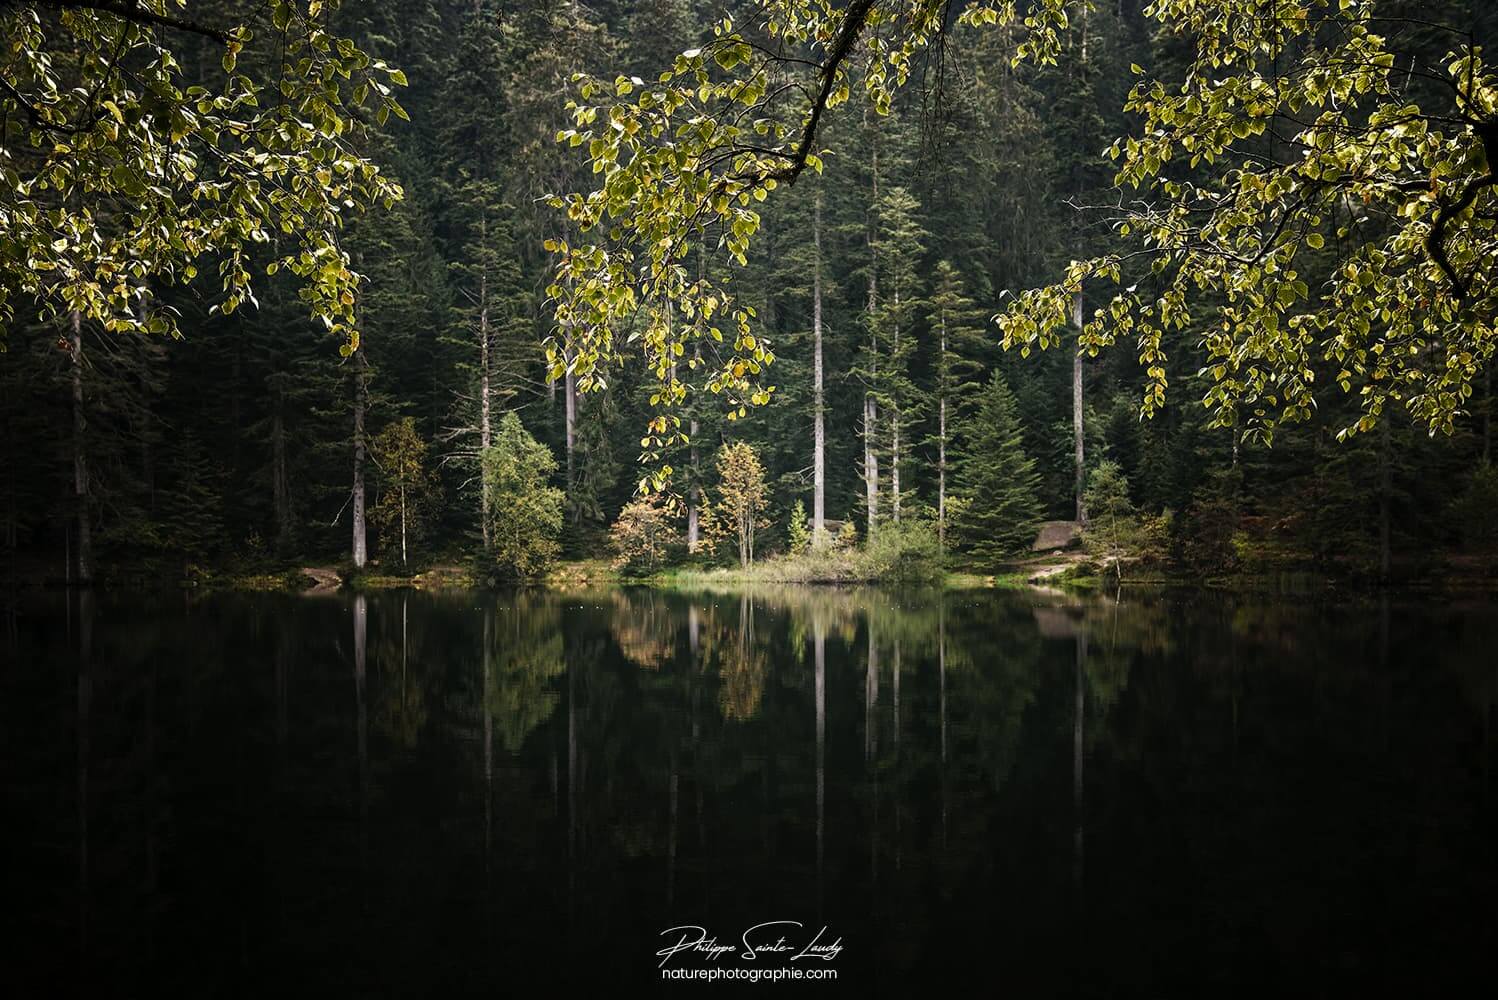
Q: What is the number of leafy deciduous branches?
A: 3